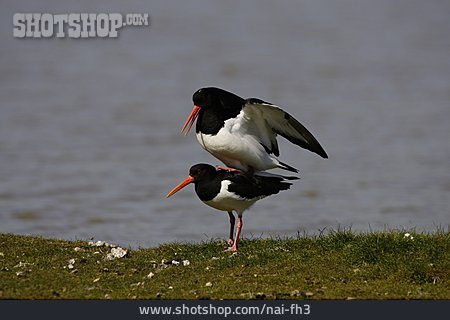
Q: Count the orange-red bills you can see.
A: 2